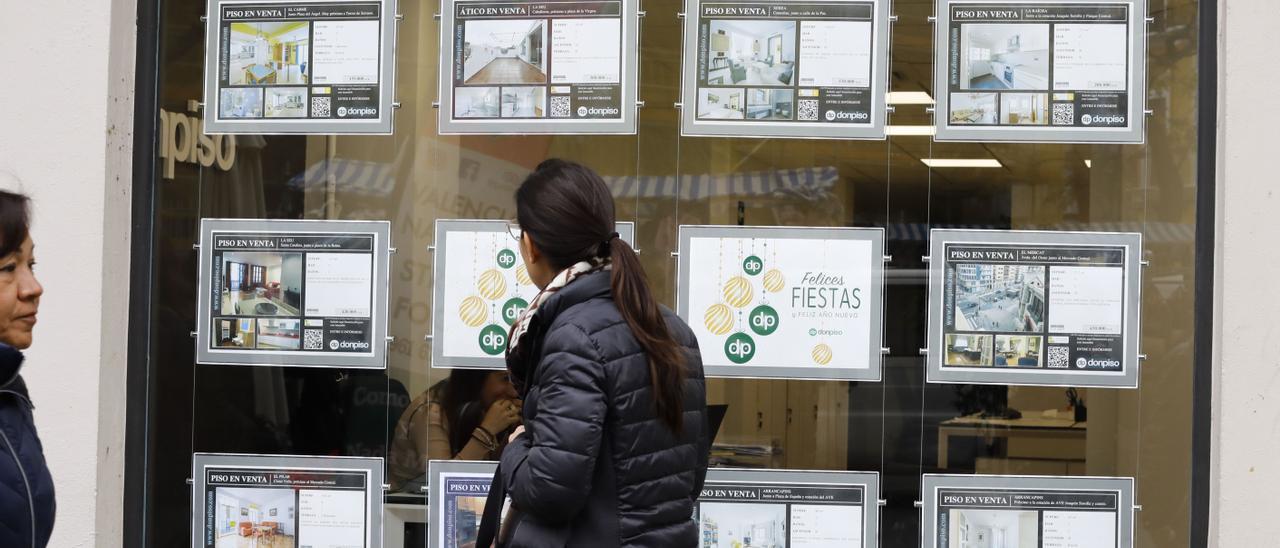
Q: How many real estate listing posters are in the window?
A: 10